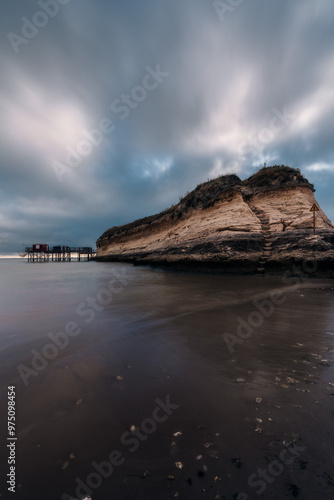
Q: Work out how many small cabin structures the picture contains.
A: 2